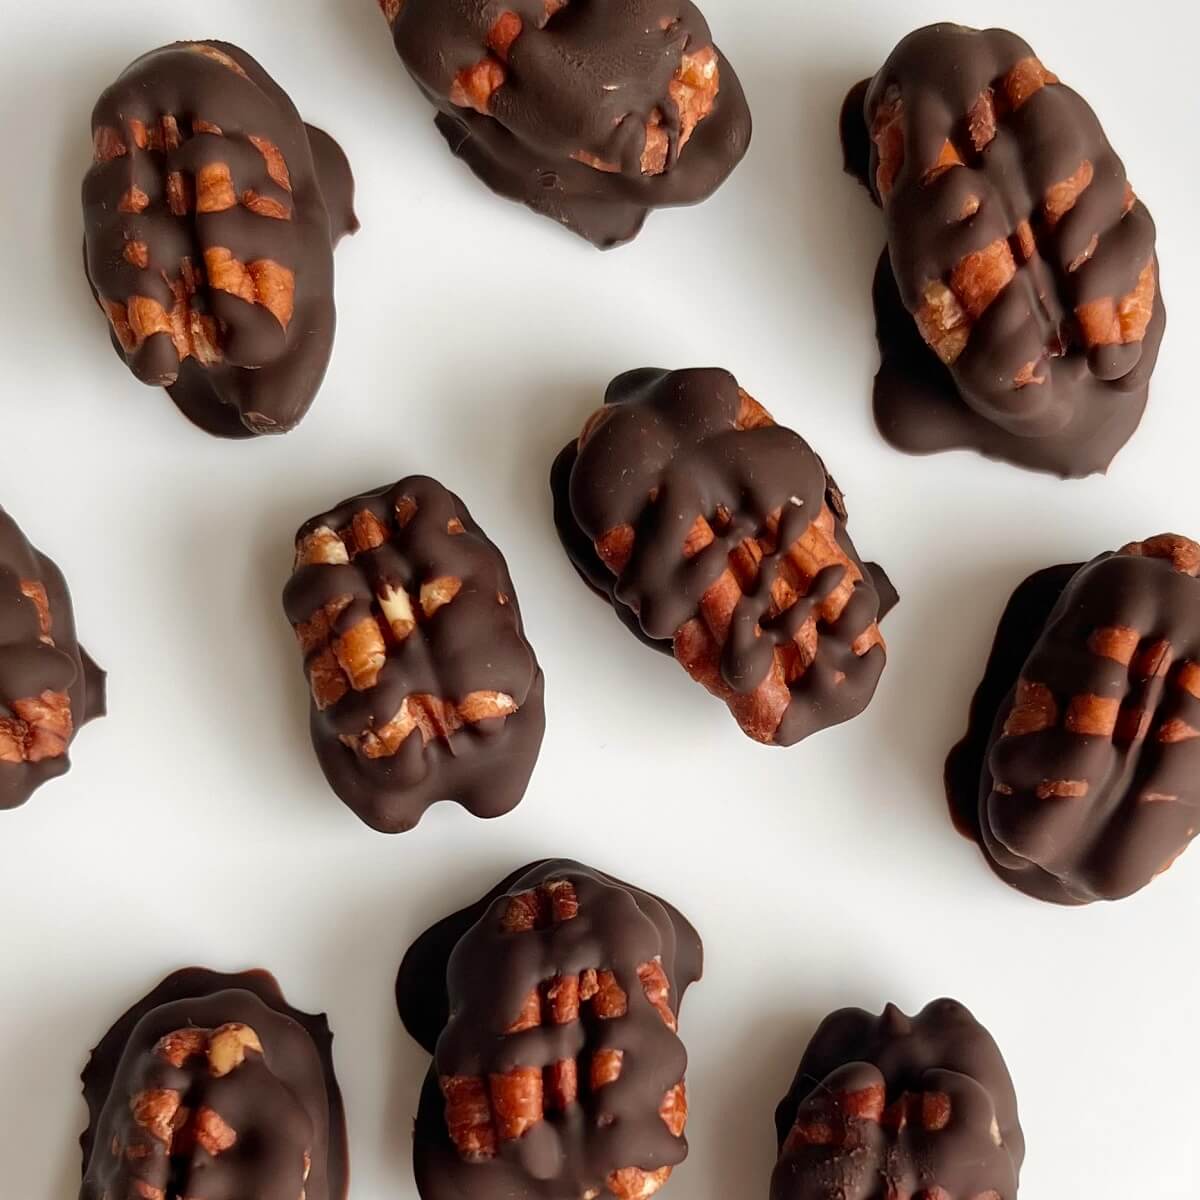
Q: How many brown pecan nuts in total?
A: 10